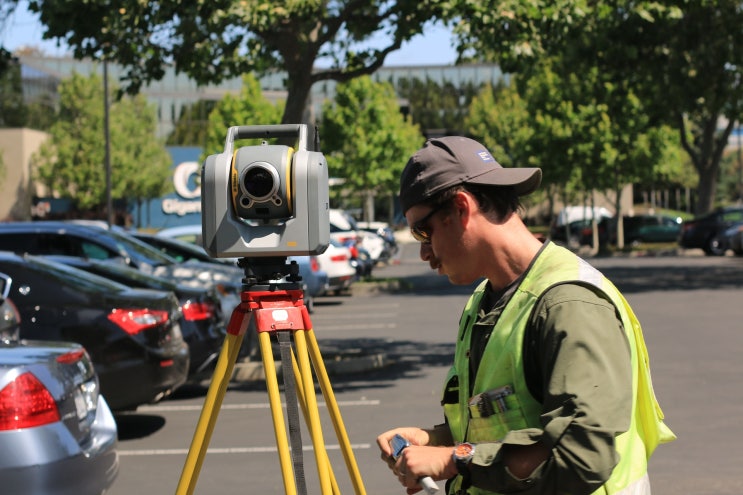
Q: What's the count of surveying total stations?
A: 1